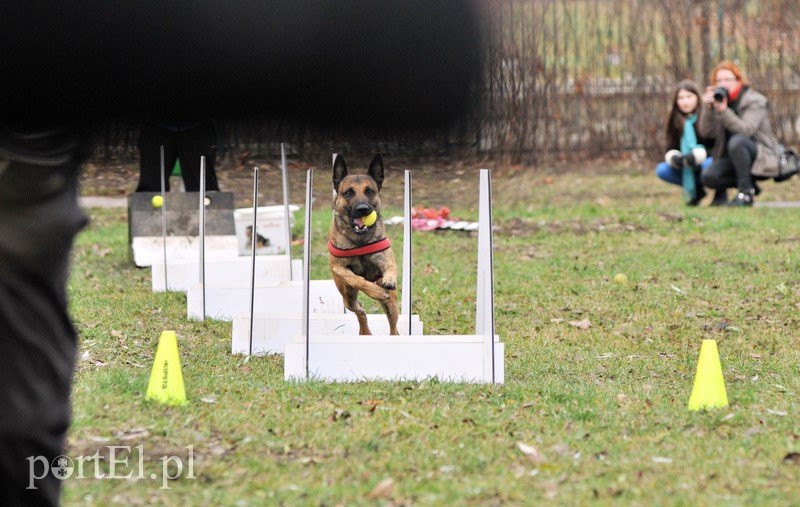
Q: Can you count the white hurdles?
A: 4